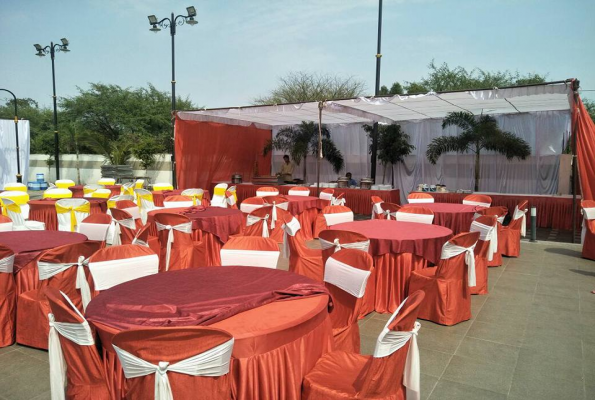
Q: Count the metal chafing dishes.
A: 3